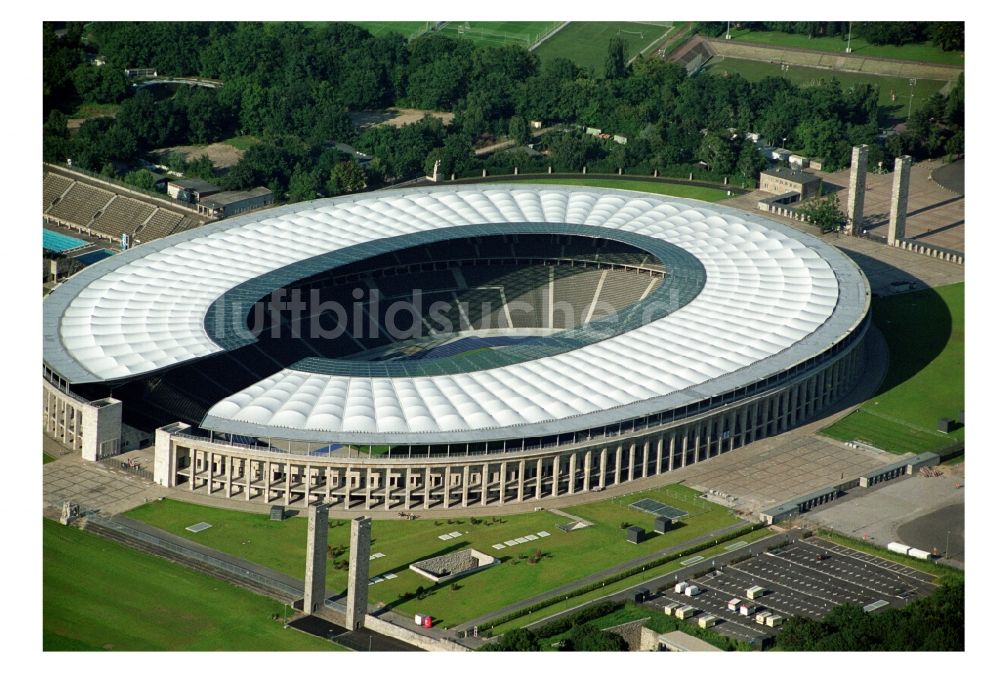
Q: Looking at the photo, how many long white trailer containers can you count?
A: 2